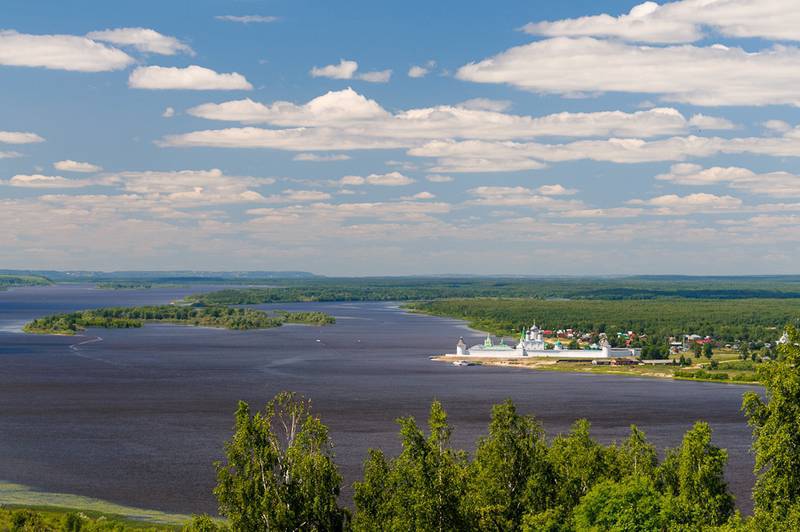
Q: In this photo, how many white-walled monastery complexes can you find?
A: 1